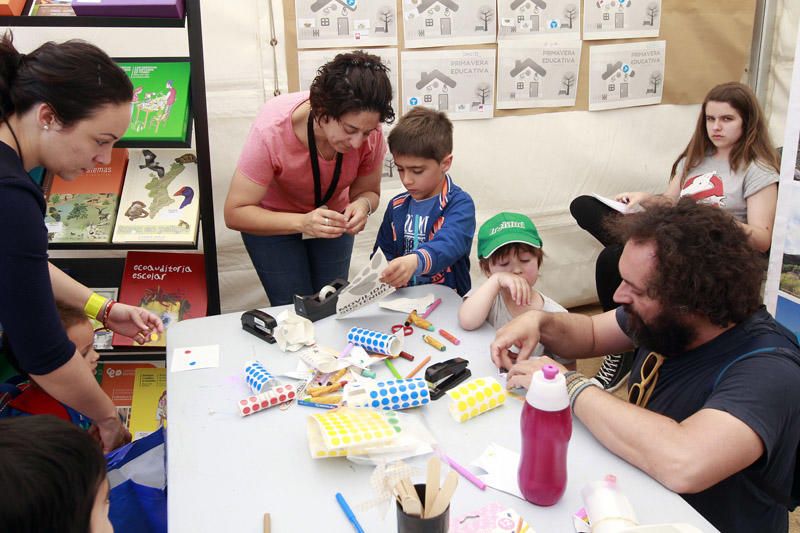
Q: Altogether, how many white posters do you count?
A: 8